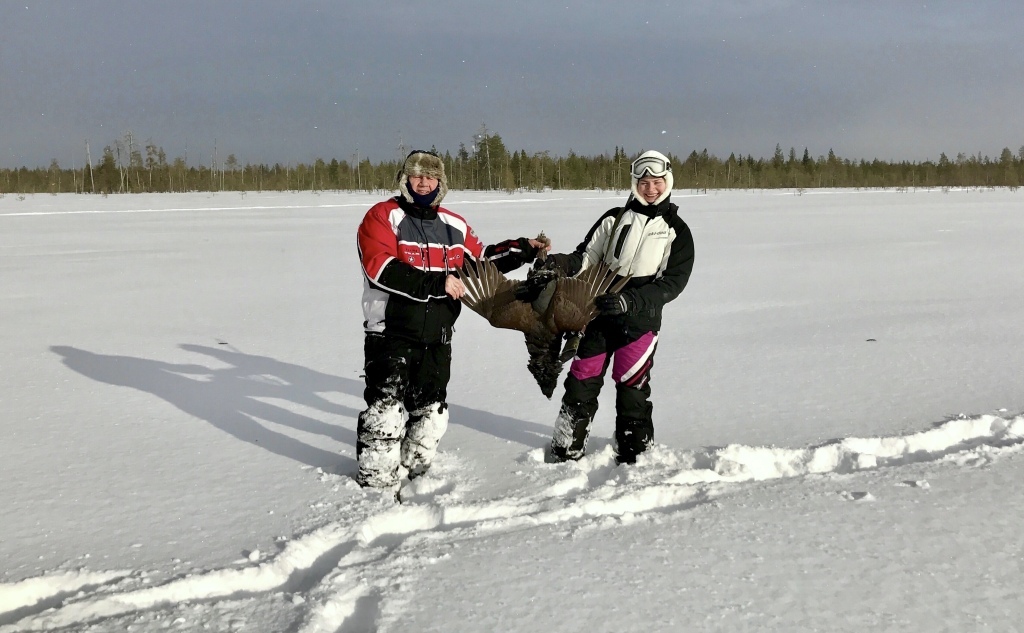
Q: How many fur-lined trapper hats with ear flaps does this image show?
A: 1